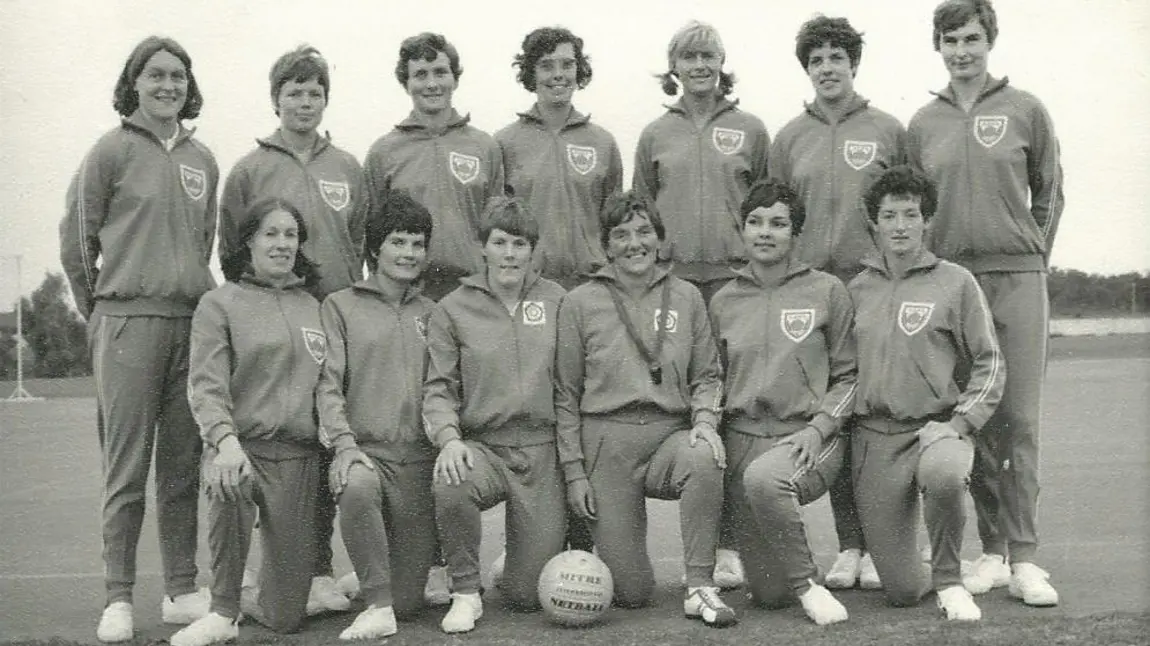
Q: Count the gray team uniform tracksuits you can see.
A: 13